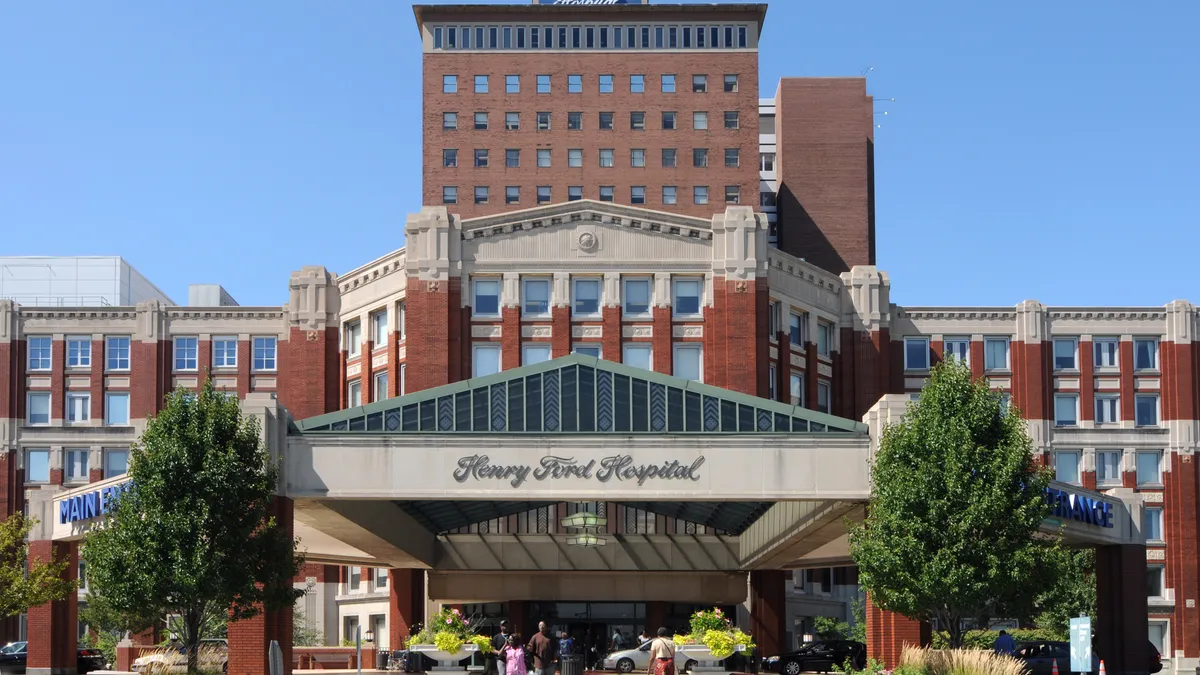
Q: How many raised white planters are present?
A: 2